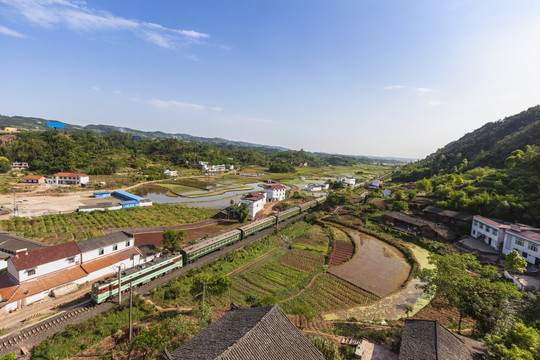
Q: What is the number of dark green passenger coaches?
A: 5